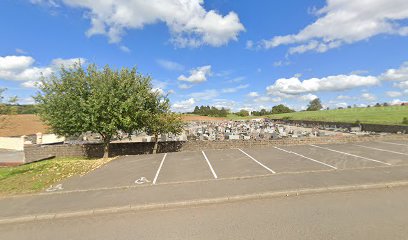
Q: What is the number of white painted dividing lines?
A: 7